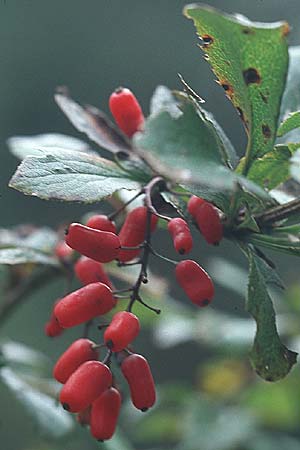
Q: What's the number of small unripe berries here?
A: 0